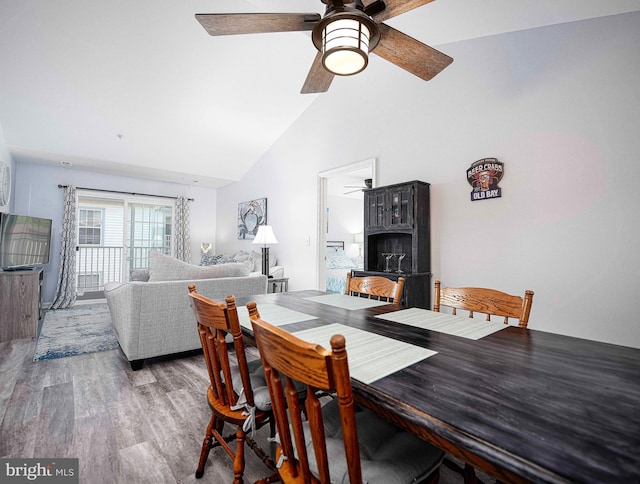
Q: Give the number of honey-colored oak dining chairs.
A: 4